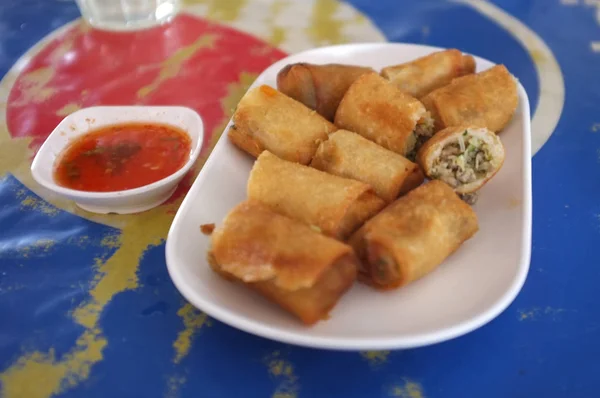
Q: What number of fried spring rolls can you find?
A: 10